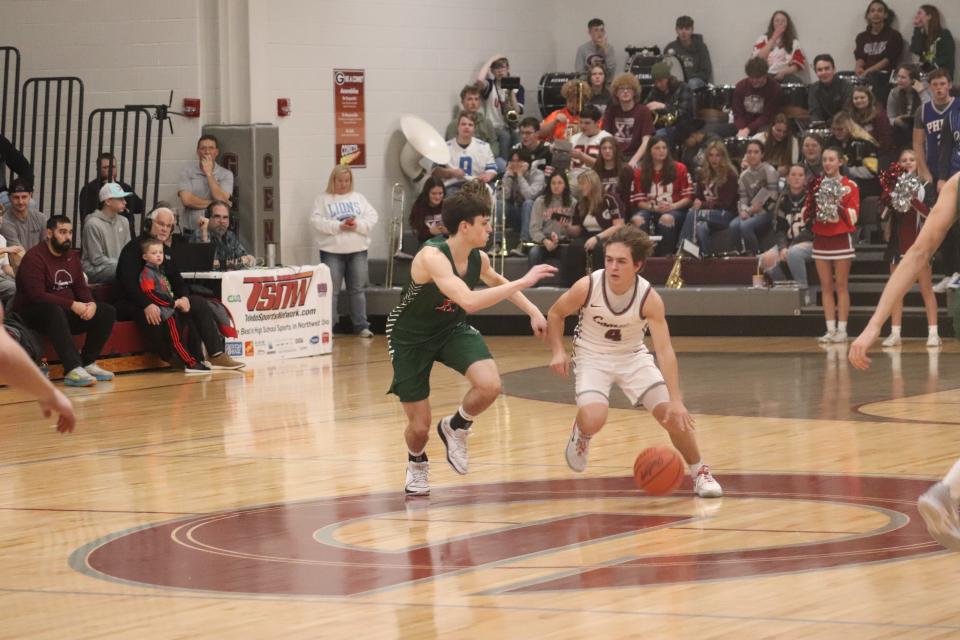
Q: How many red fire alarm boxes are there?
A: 2